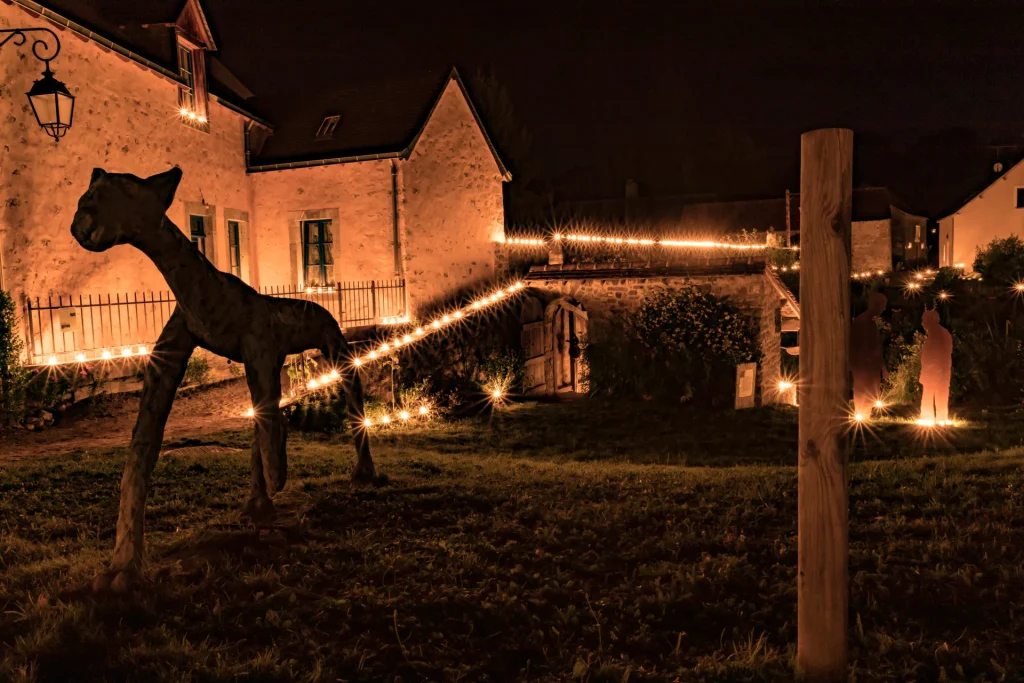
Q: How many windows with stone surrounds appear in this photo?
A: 3